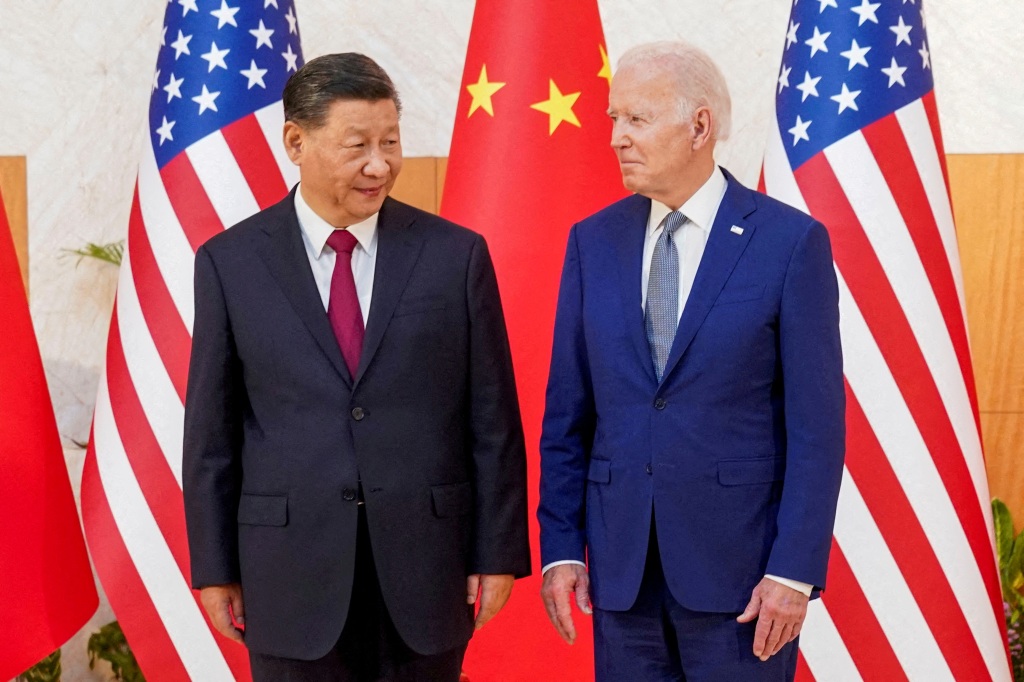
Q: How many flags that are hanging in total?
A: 4